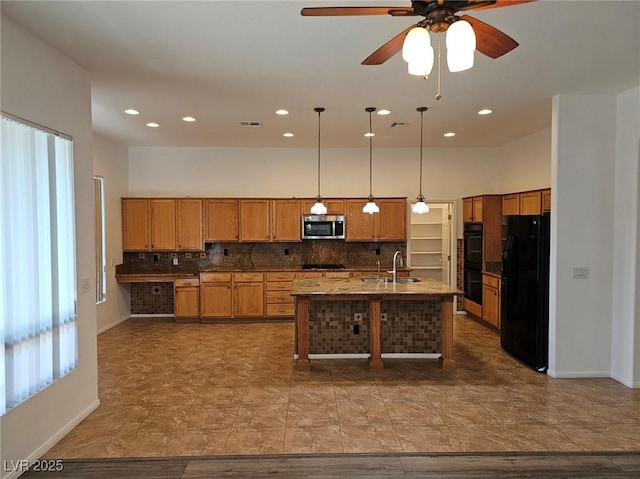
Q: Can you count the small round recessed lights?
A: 9